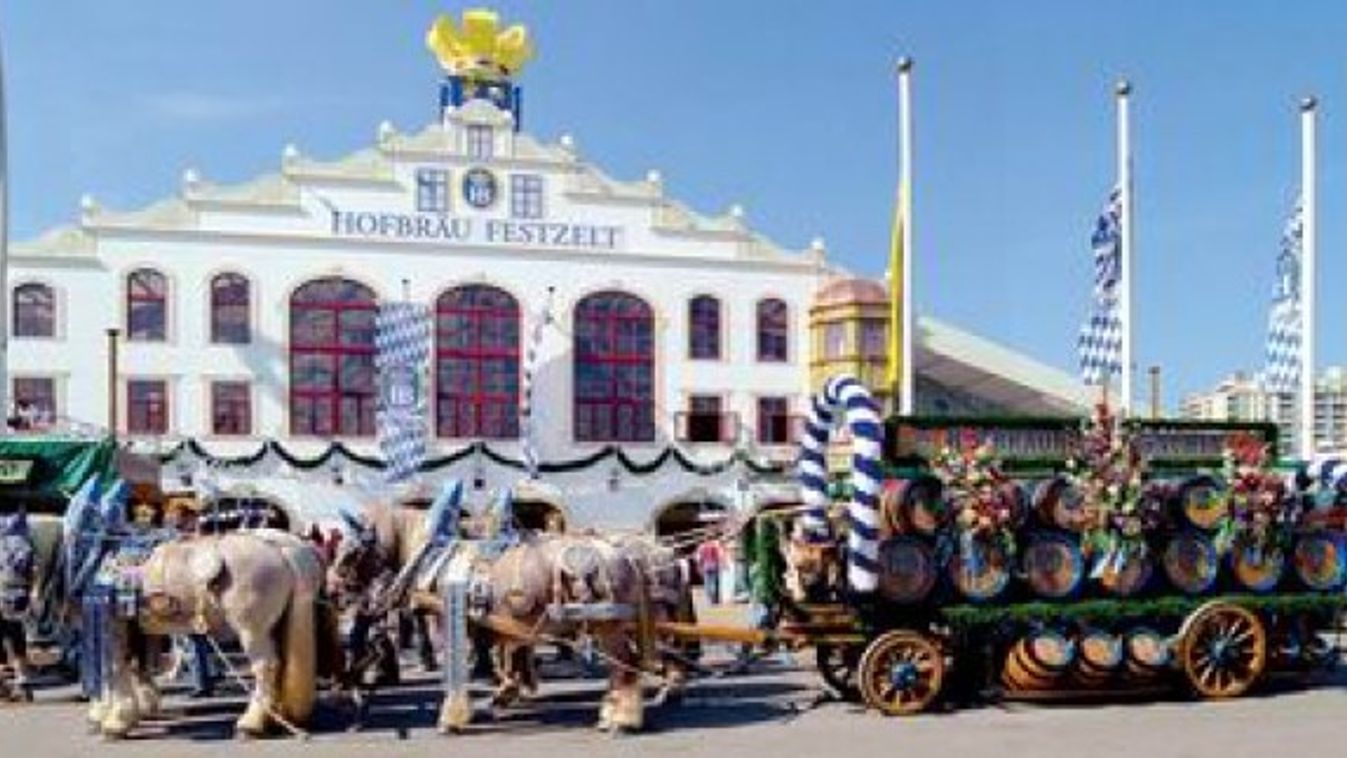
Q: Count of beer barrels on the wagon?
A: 13